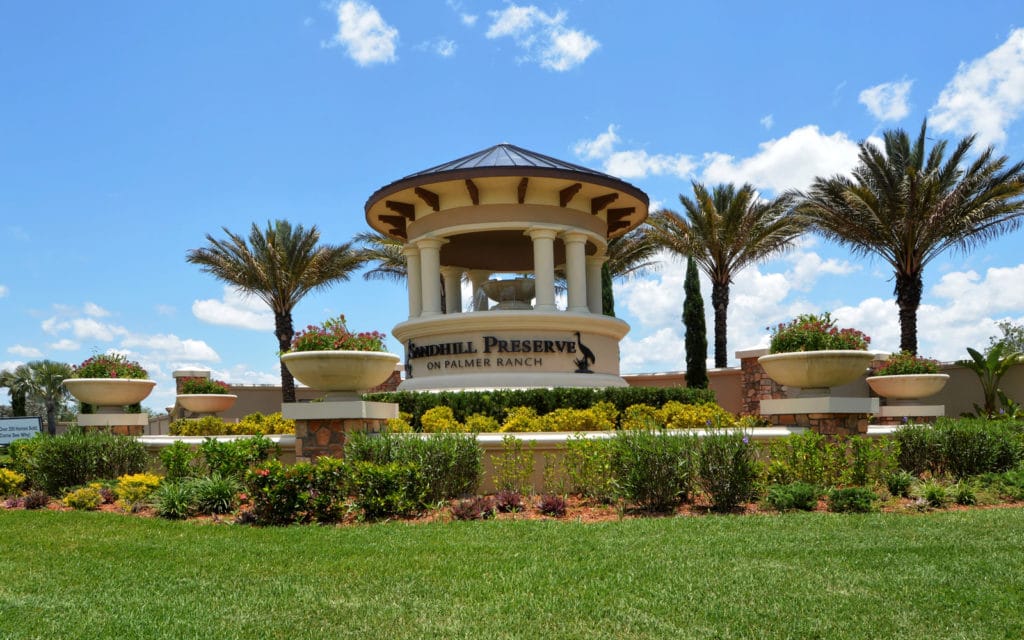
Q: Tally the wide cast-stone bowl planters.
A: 5